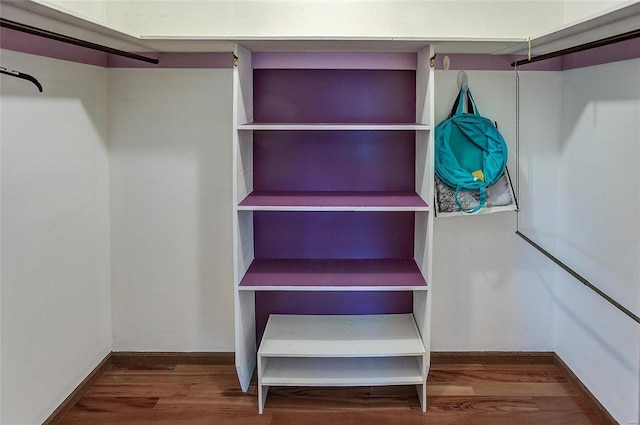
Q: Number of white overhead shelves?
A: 3